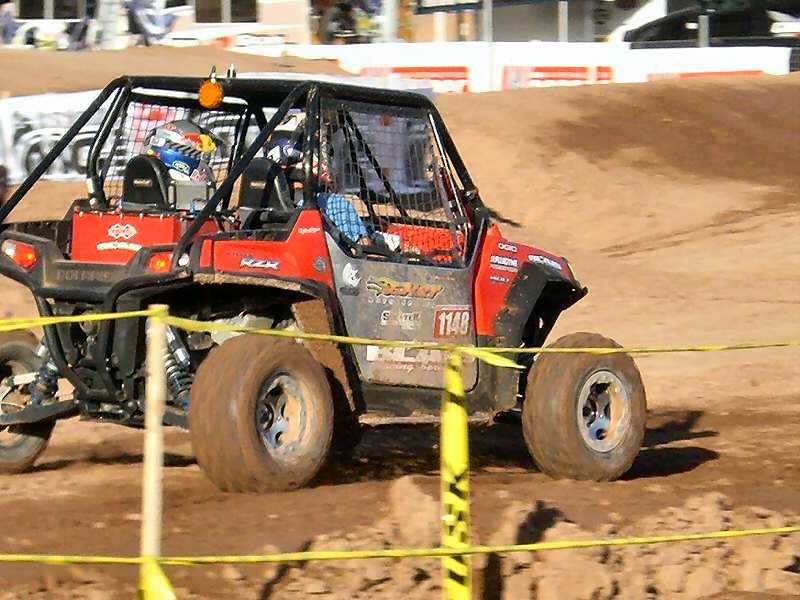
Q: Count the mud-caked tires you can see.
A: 3